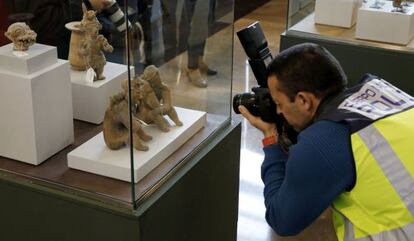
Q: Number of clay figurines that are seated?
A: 2